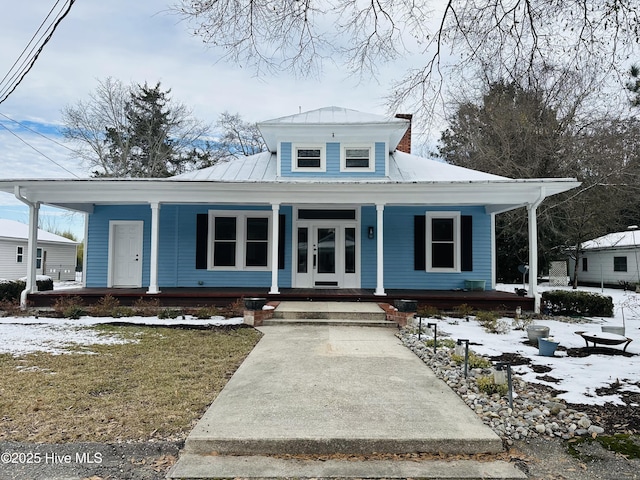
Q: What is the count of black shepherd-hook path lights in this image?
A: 4